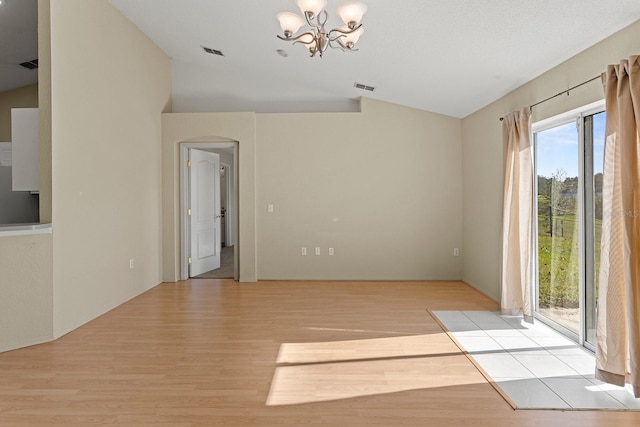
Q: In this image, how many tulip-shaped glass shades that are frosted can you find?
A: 5